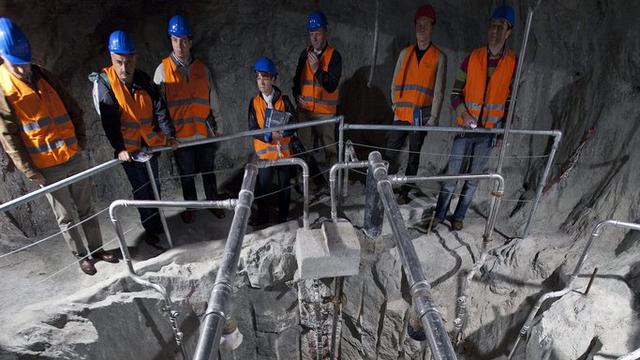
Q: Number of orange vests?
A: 7